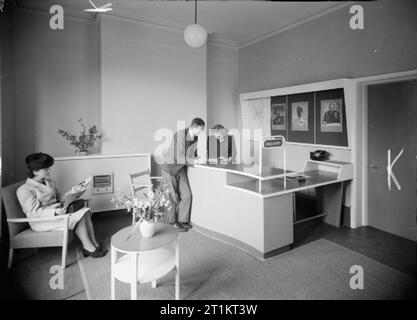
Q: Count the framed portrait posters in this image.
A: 3